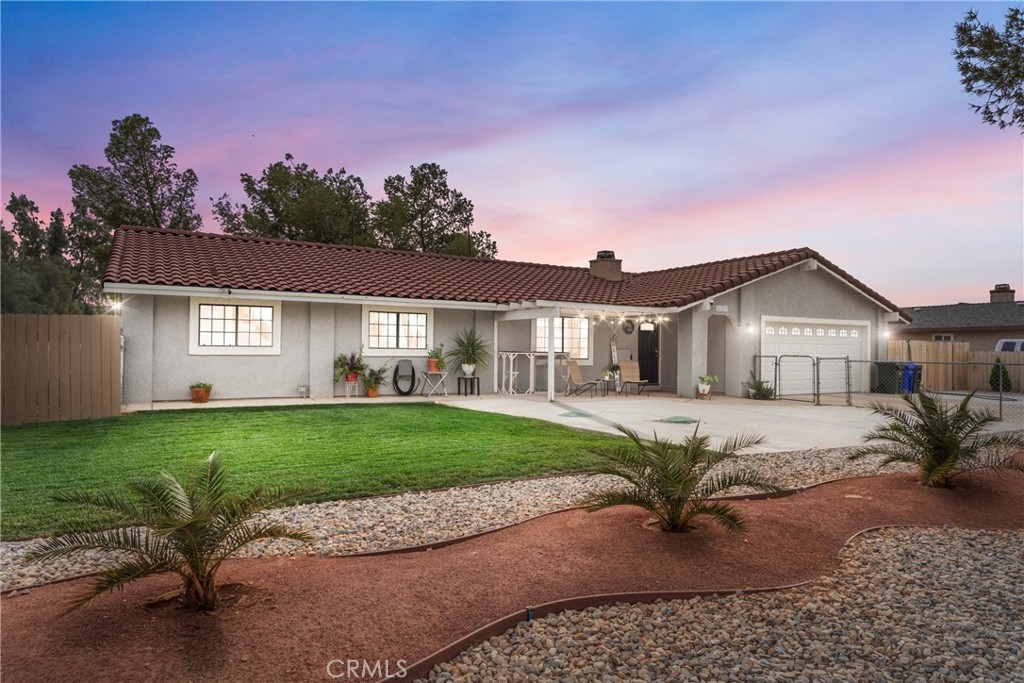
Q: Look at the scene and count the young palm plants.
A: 3